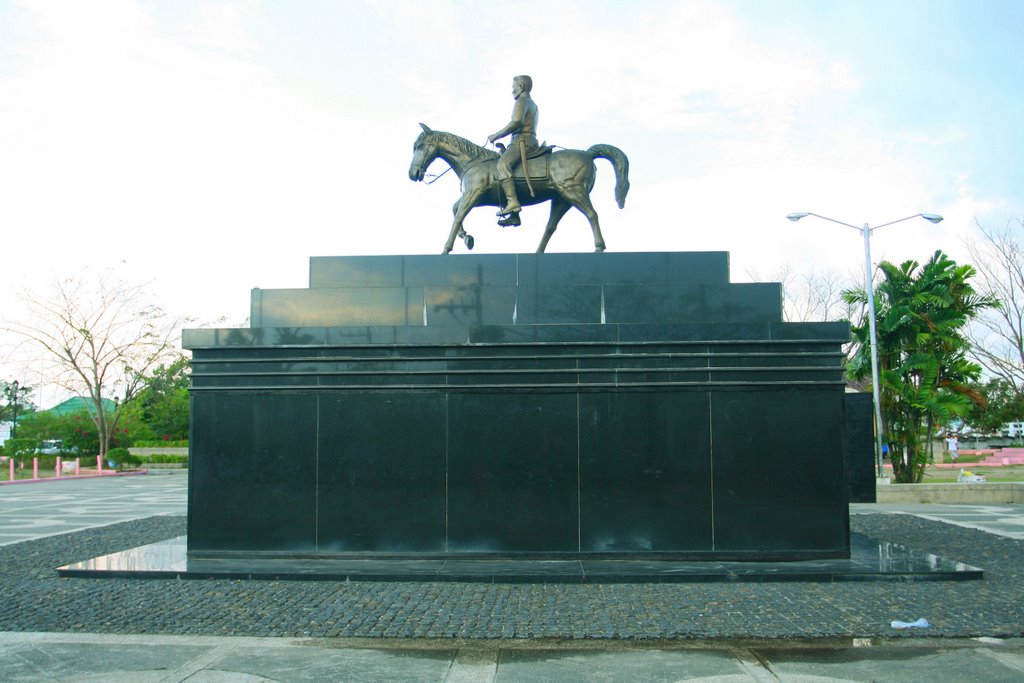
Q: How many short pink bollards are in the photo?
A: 5